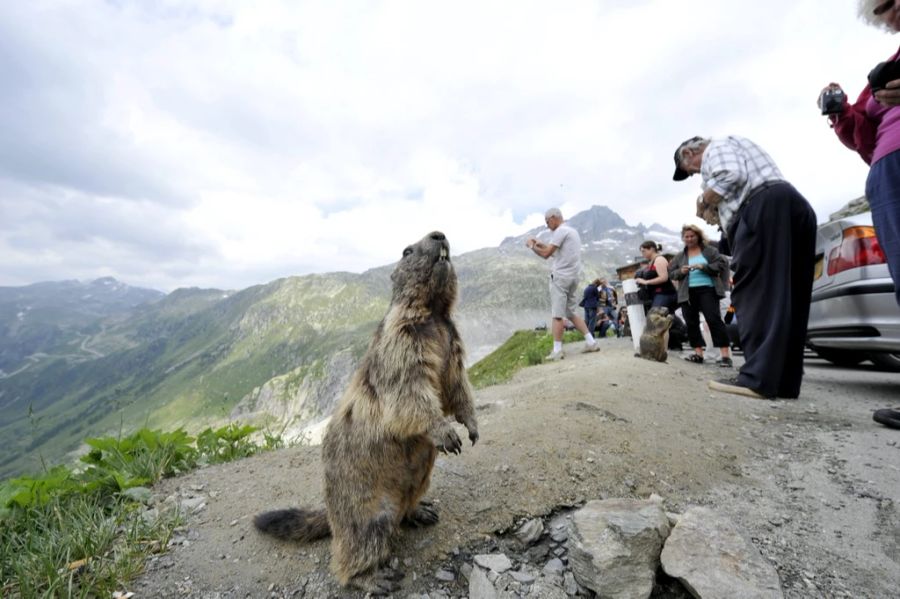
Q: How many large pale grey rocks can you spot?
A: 2